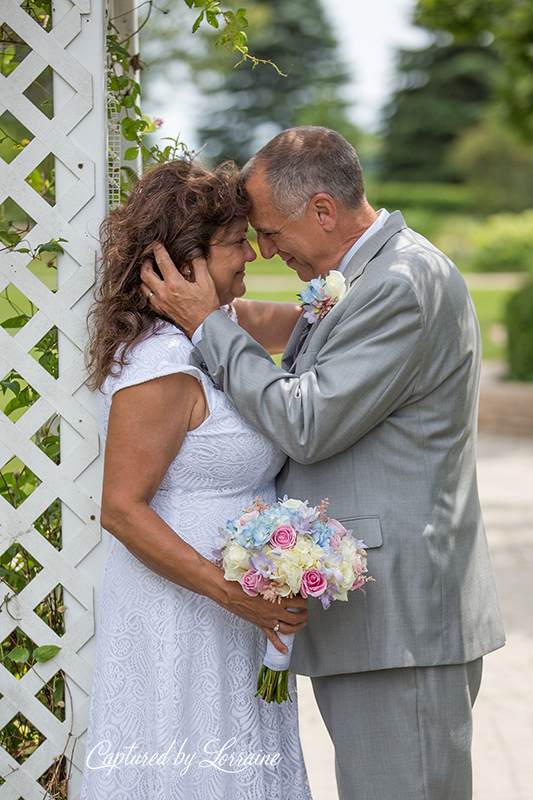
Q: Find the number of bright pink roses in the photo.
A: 3